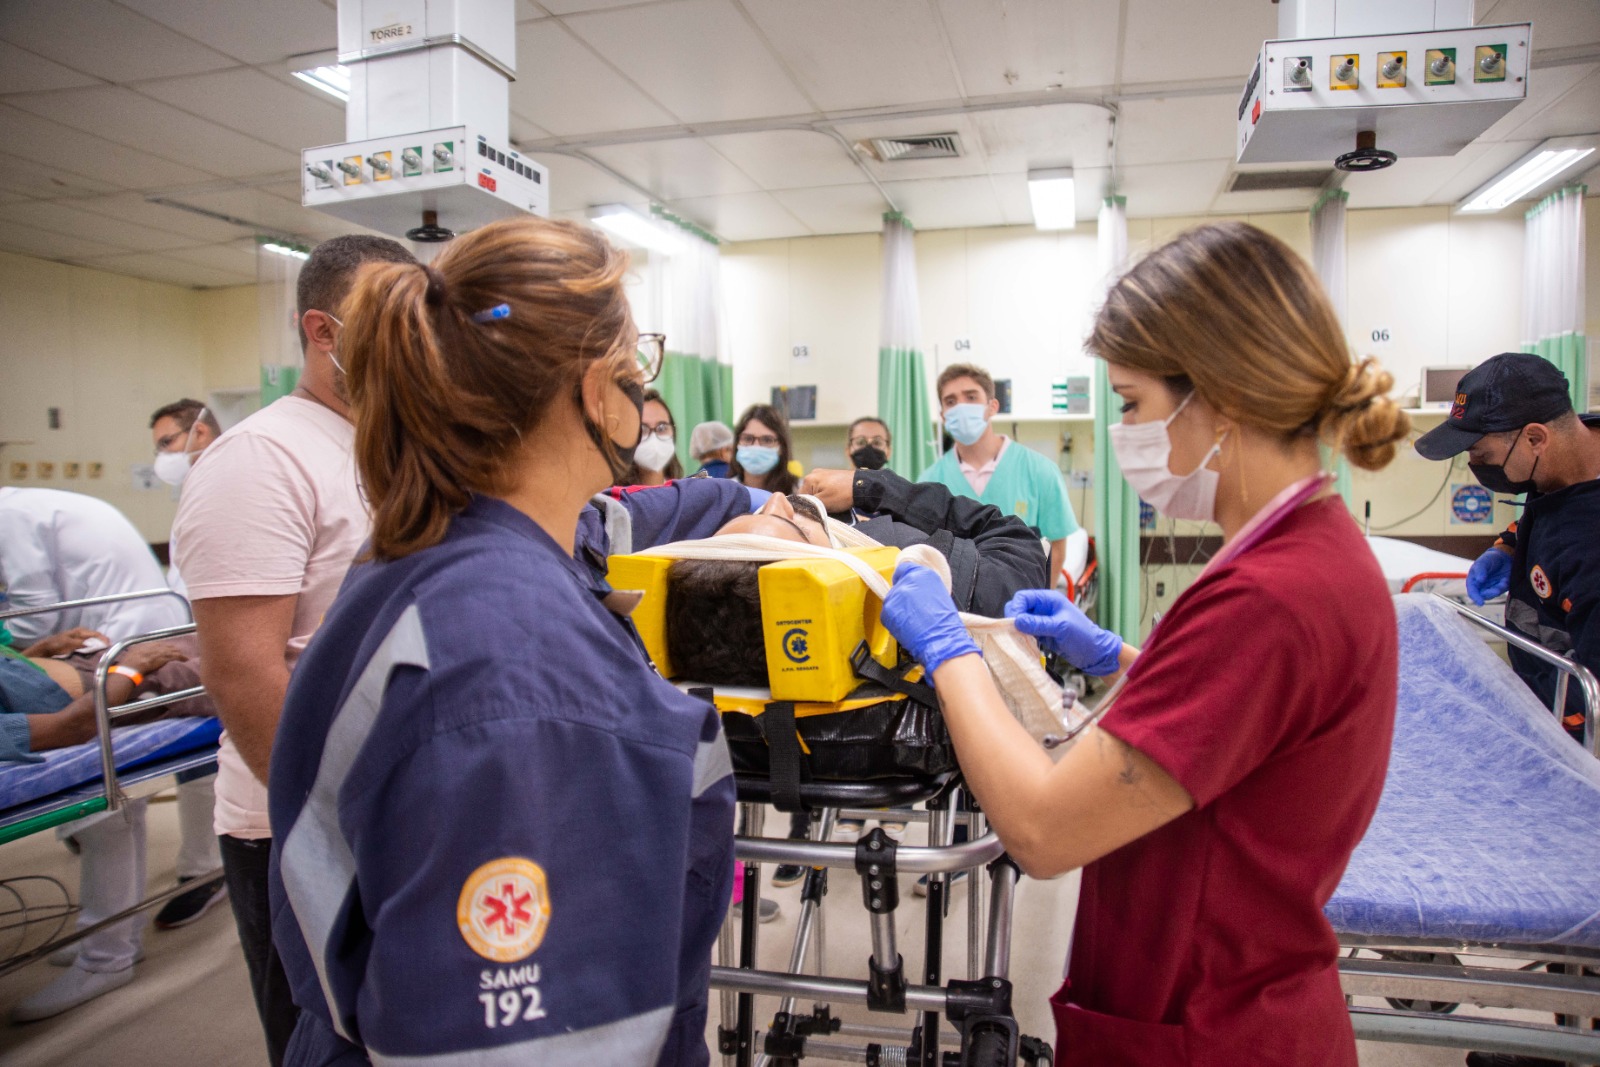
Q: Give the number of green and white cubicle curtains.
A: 6